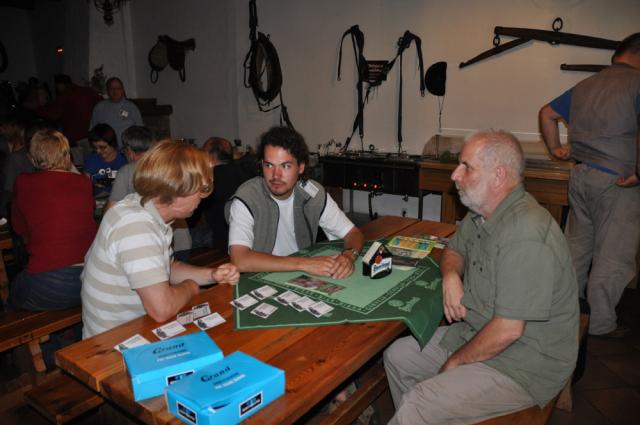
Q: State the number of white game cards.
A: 11